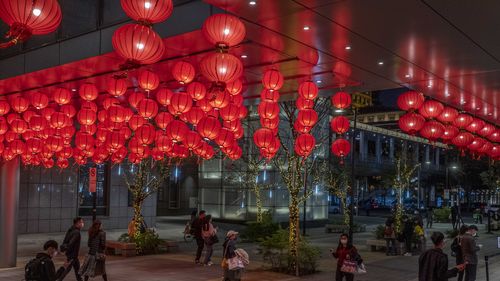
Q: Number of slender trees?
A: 5